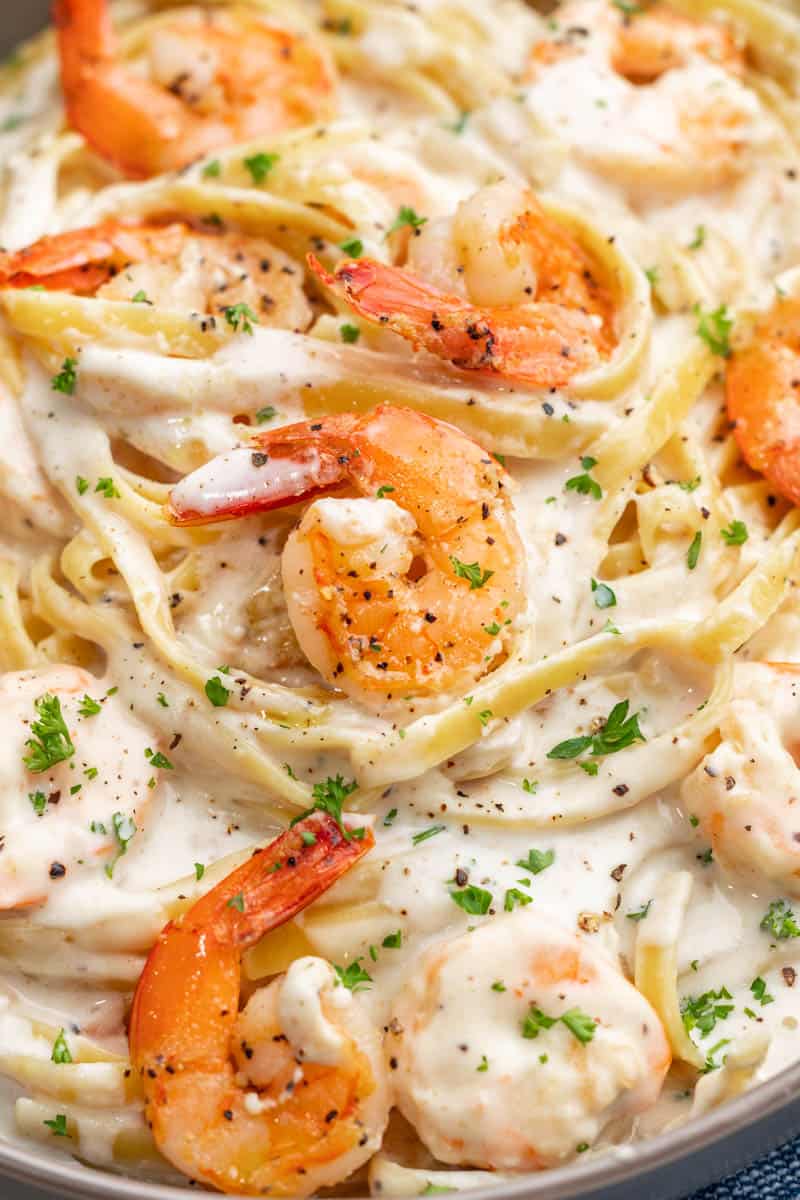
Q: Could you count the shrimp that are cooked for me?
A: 10